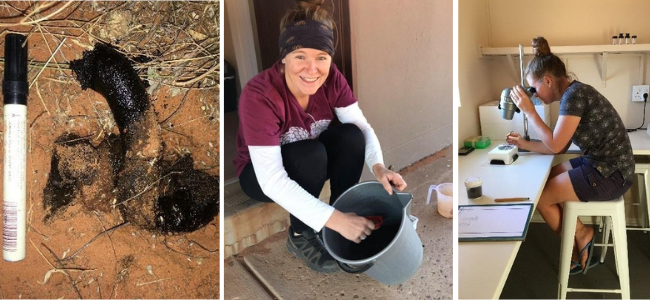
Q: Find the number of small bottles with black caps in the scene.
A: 4